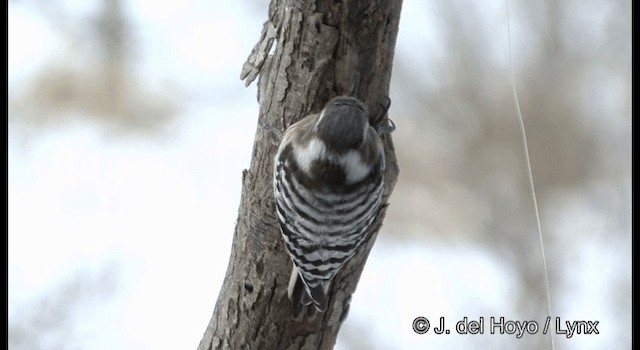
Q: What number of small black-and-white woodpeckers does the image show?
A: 1